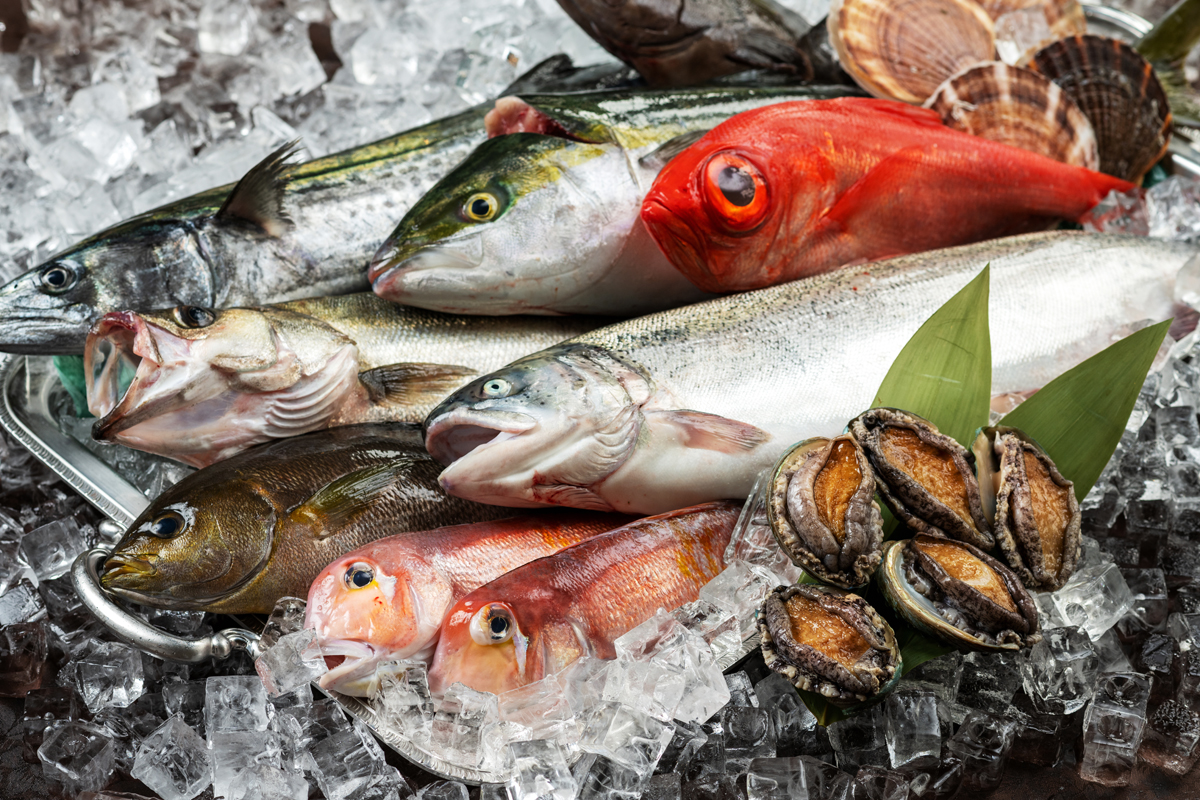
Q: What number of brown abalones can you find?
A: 5